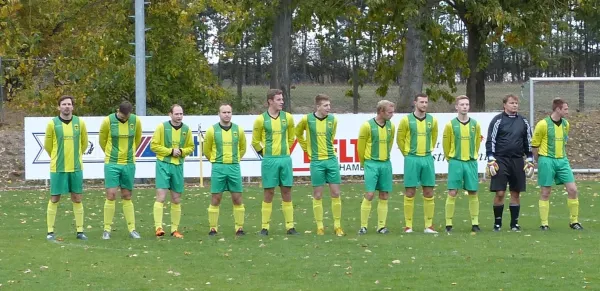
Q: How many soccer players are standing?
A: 11